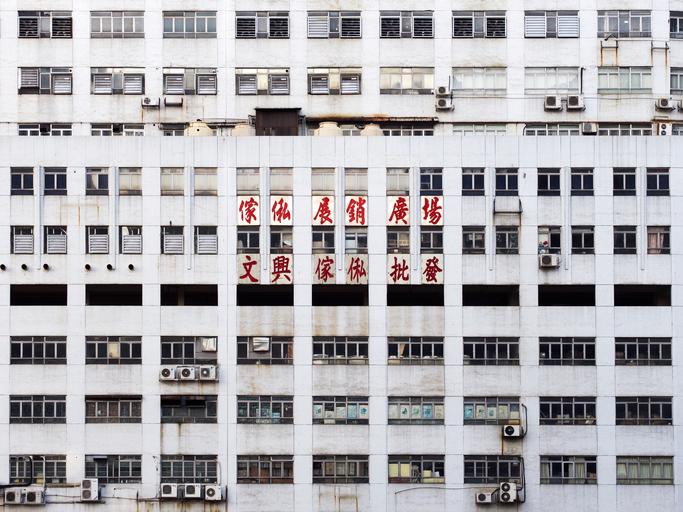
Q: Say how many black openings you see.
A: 9